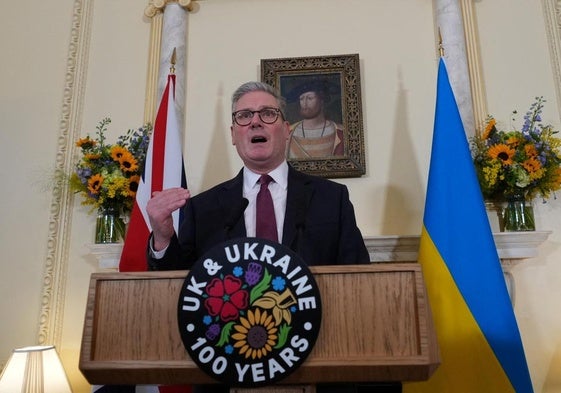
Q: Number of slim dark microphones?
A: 2